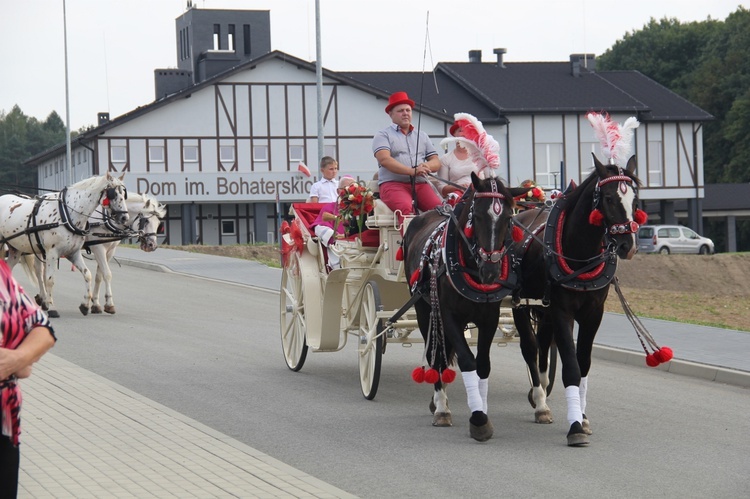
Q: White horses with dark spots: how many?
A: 1